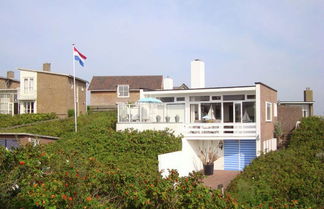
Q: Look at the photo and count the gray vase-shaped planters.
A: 3